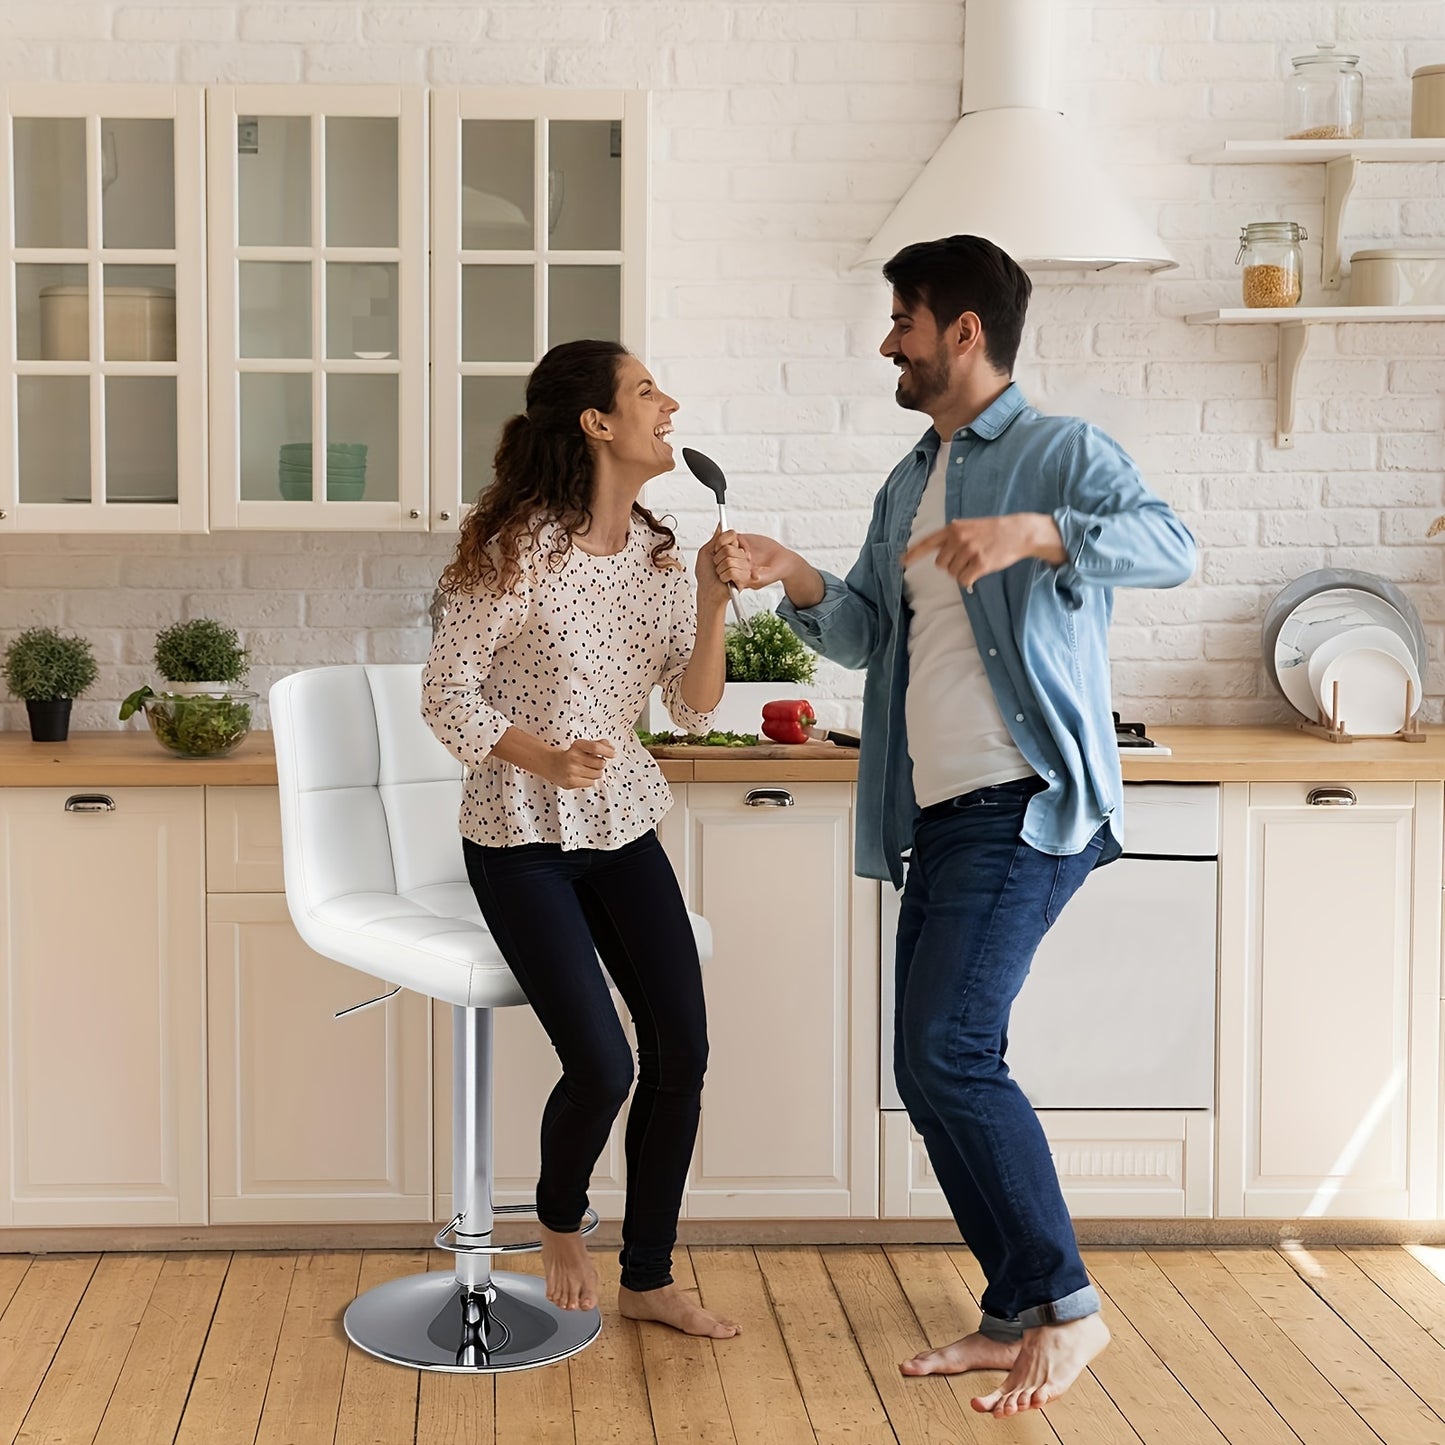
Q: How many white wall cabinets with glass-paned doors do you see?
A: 3